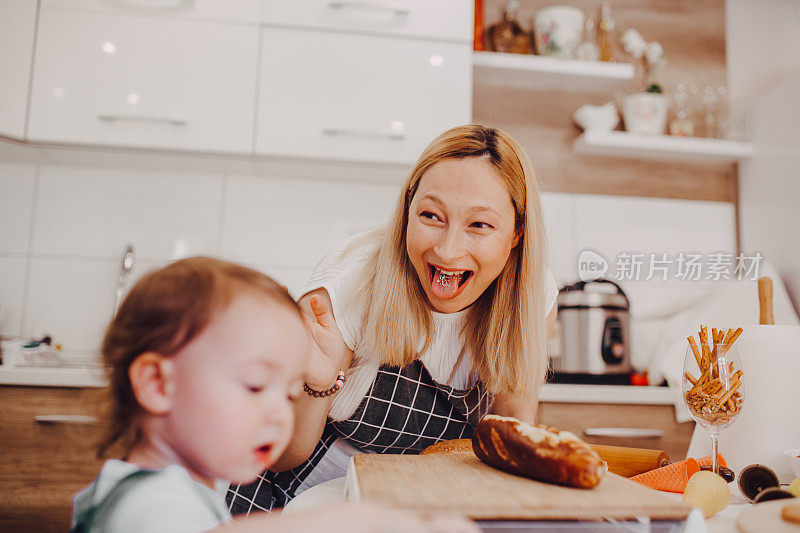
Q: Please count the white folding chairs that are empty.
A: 0